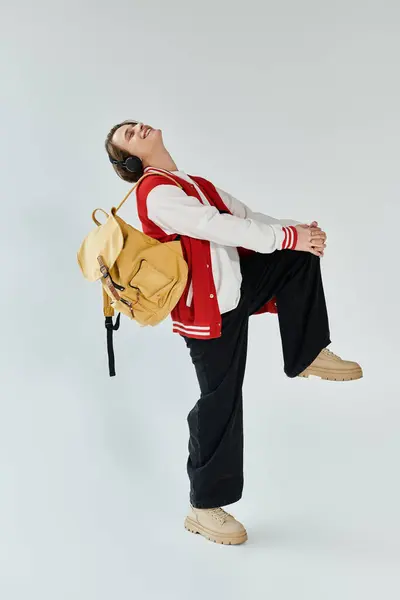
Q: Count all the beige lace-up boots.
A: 2